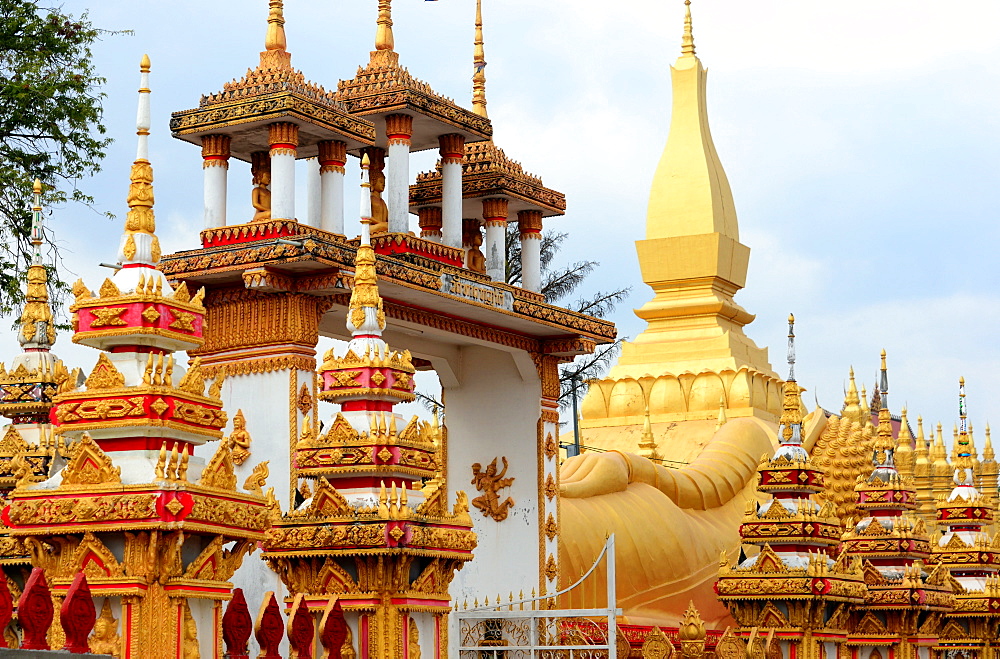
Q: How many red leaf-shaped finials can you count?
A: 7